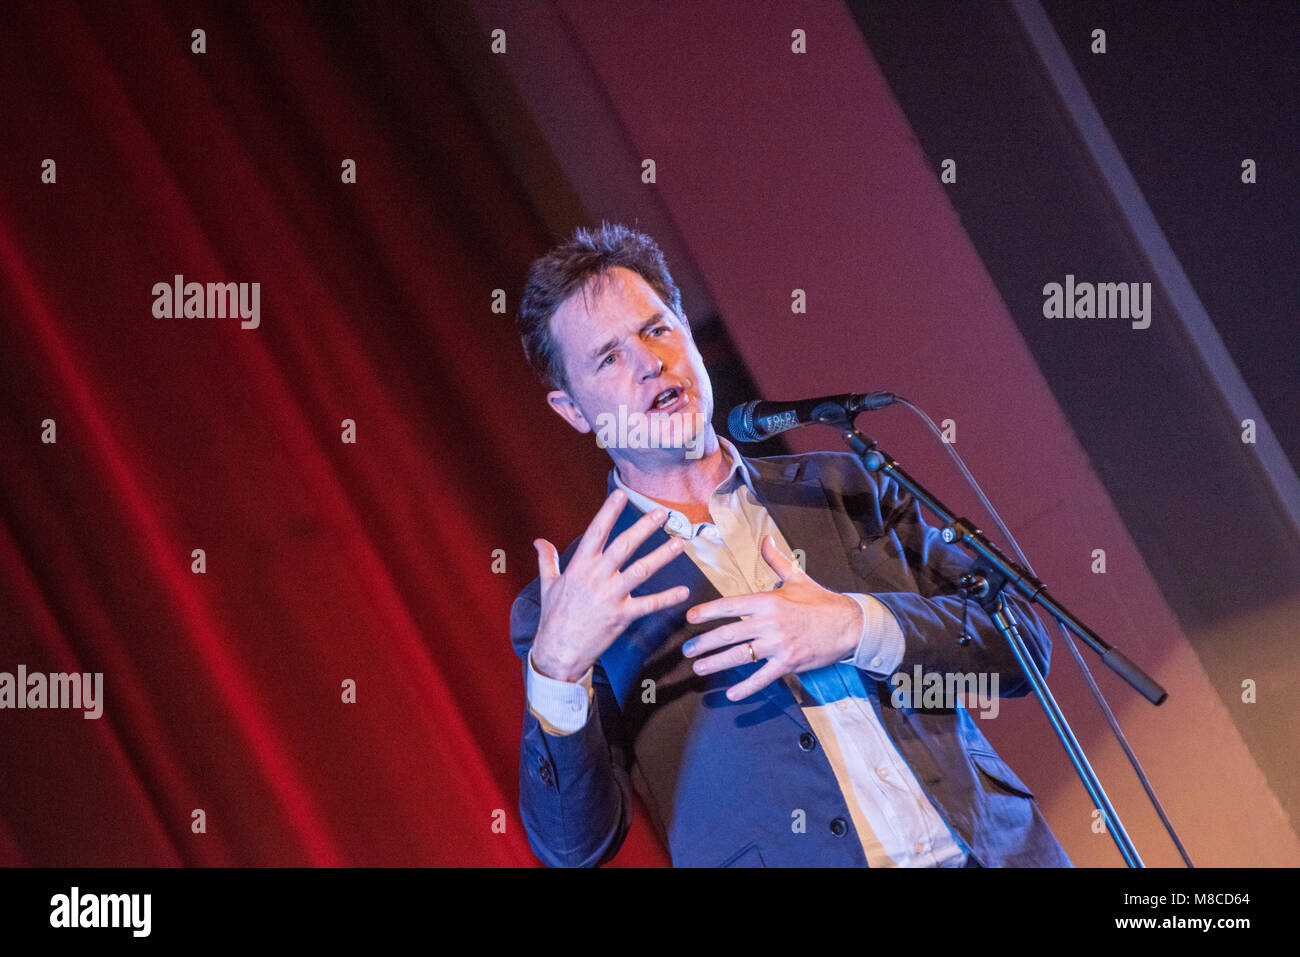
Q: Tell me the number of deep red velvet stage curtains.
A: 1